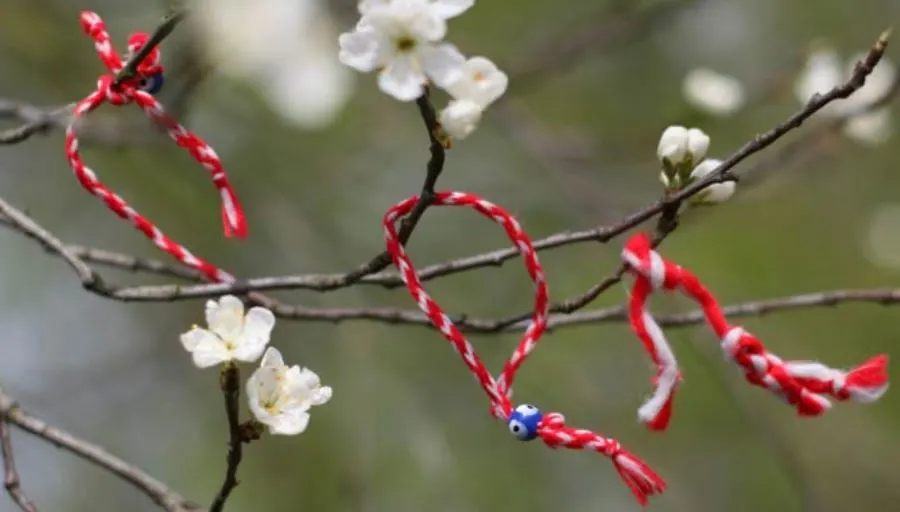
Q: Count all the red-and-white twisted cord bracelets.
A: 3